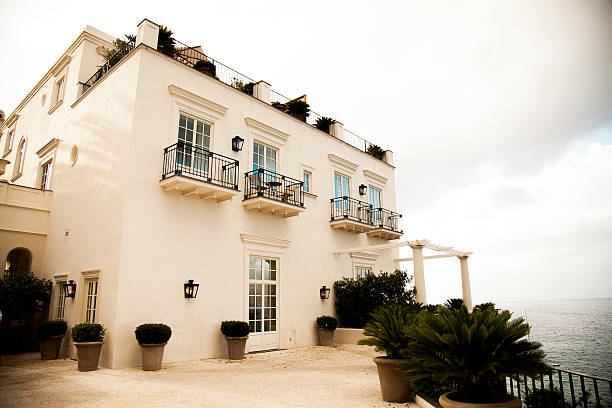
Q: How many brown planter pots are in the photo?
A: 7